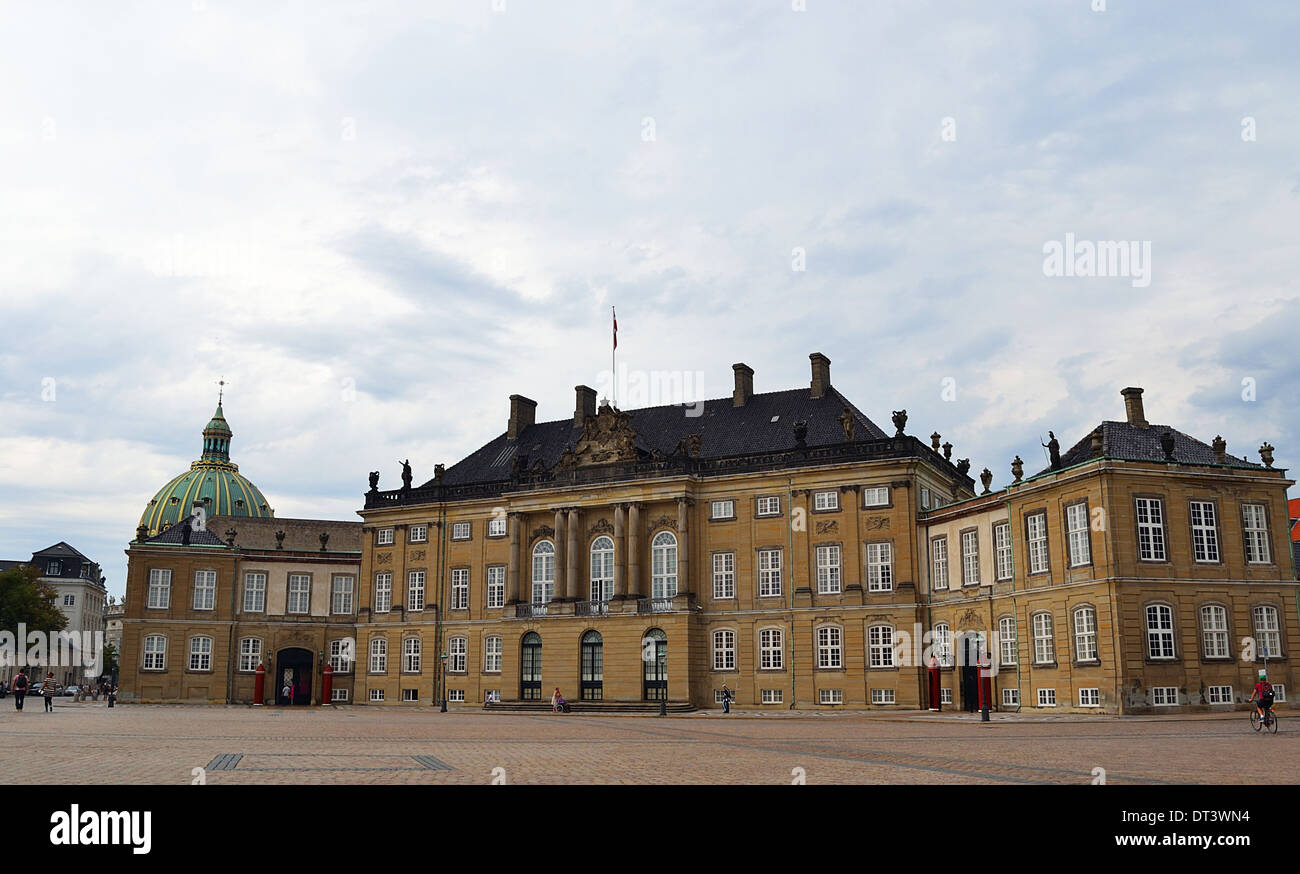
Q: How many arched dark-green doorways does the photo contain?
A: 3